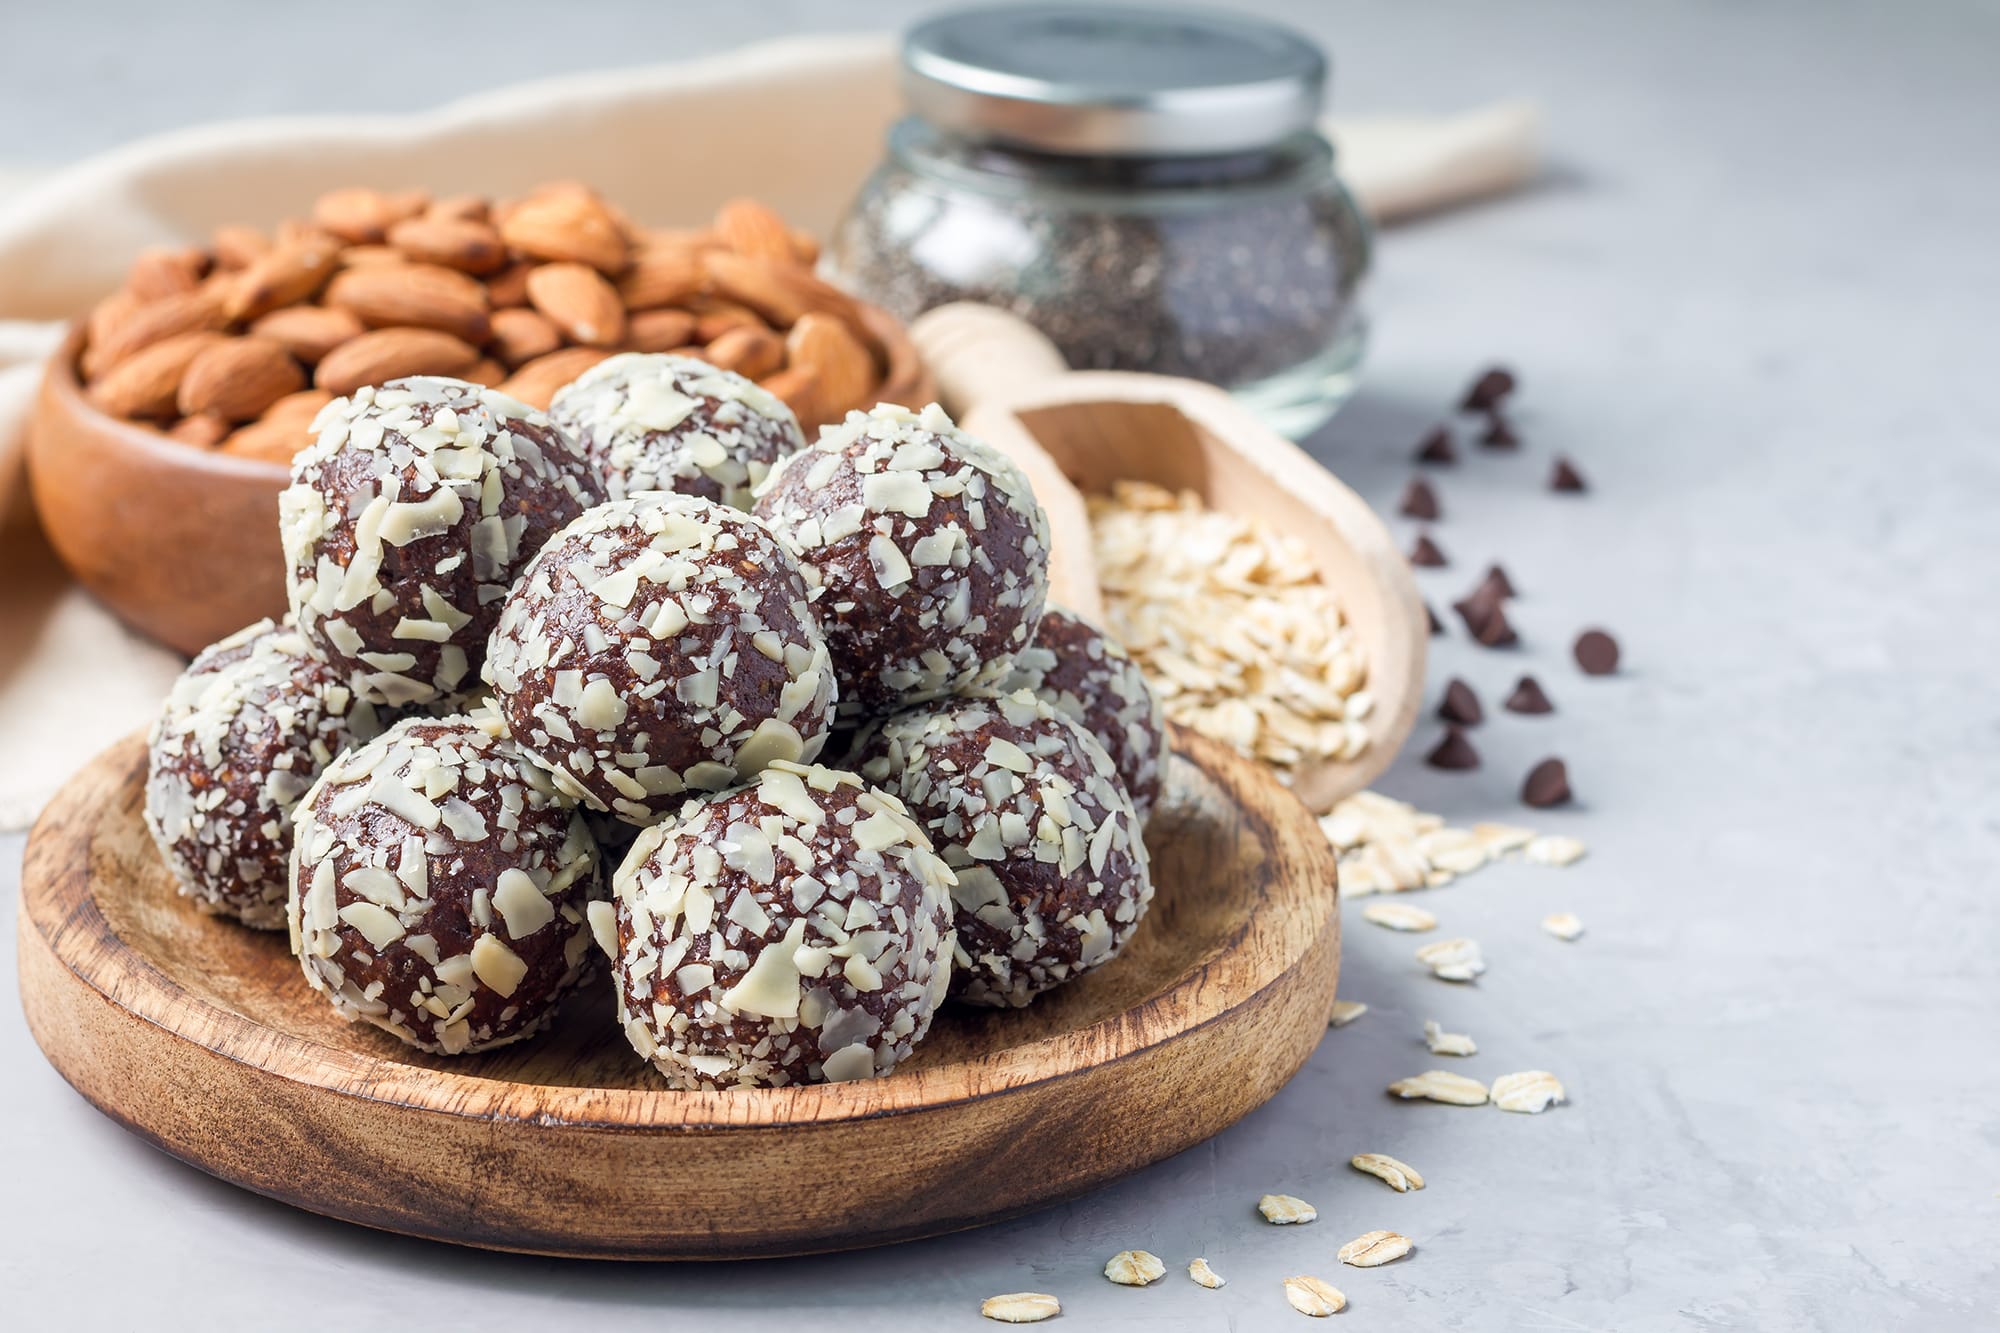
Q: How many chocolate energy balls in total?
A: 9